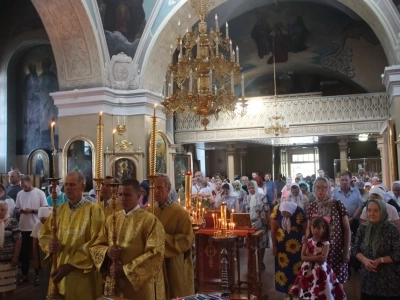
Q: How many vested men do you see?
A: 4